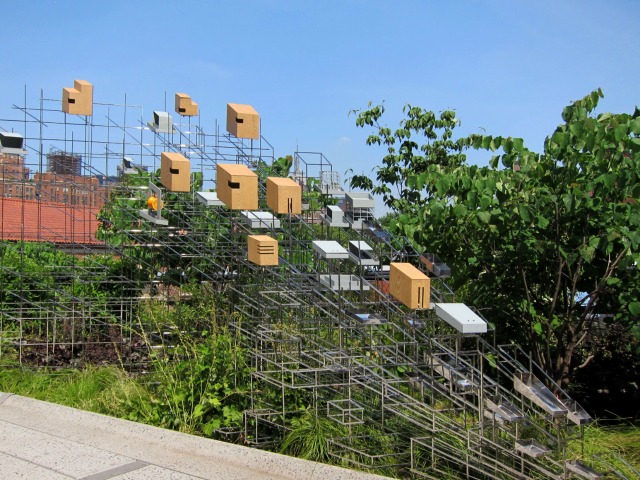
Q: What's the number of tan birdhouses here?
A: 8